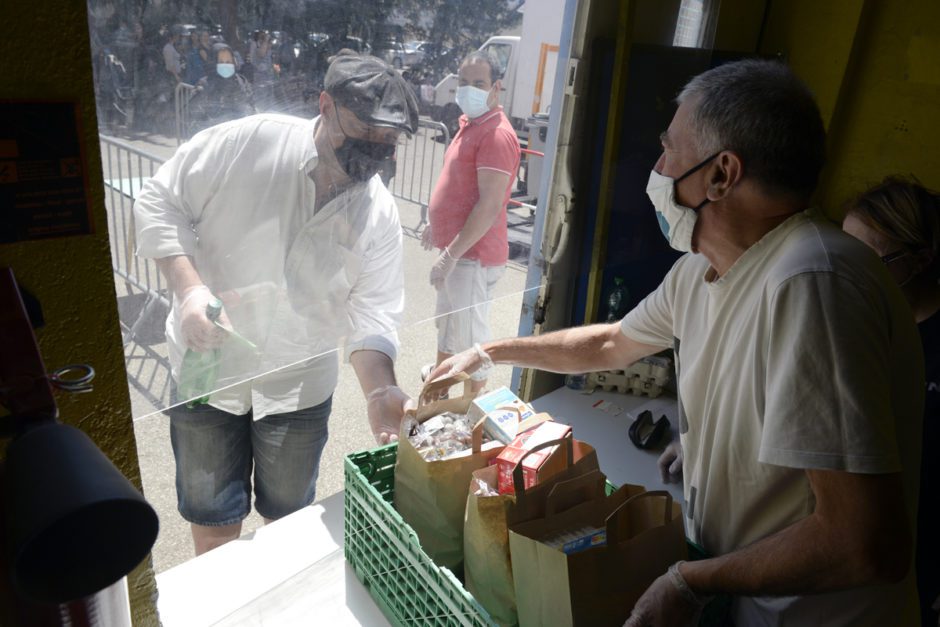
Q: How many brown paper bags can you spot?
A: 3